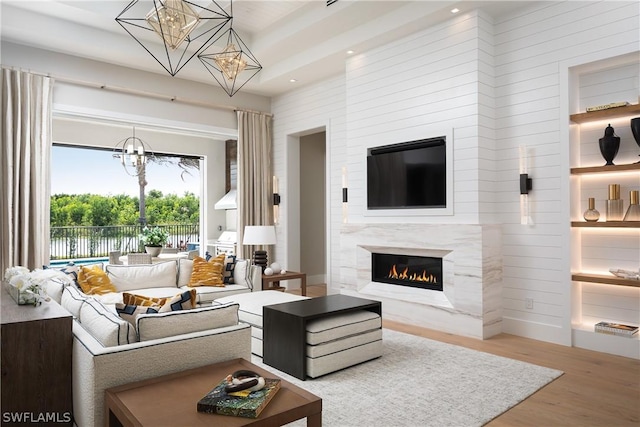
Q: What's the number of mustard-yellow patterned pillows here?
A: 3